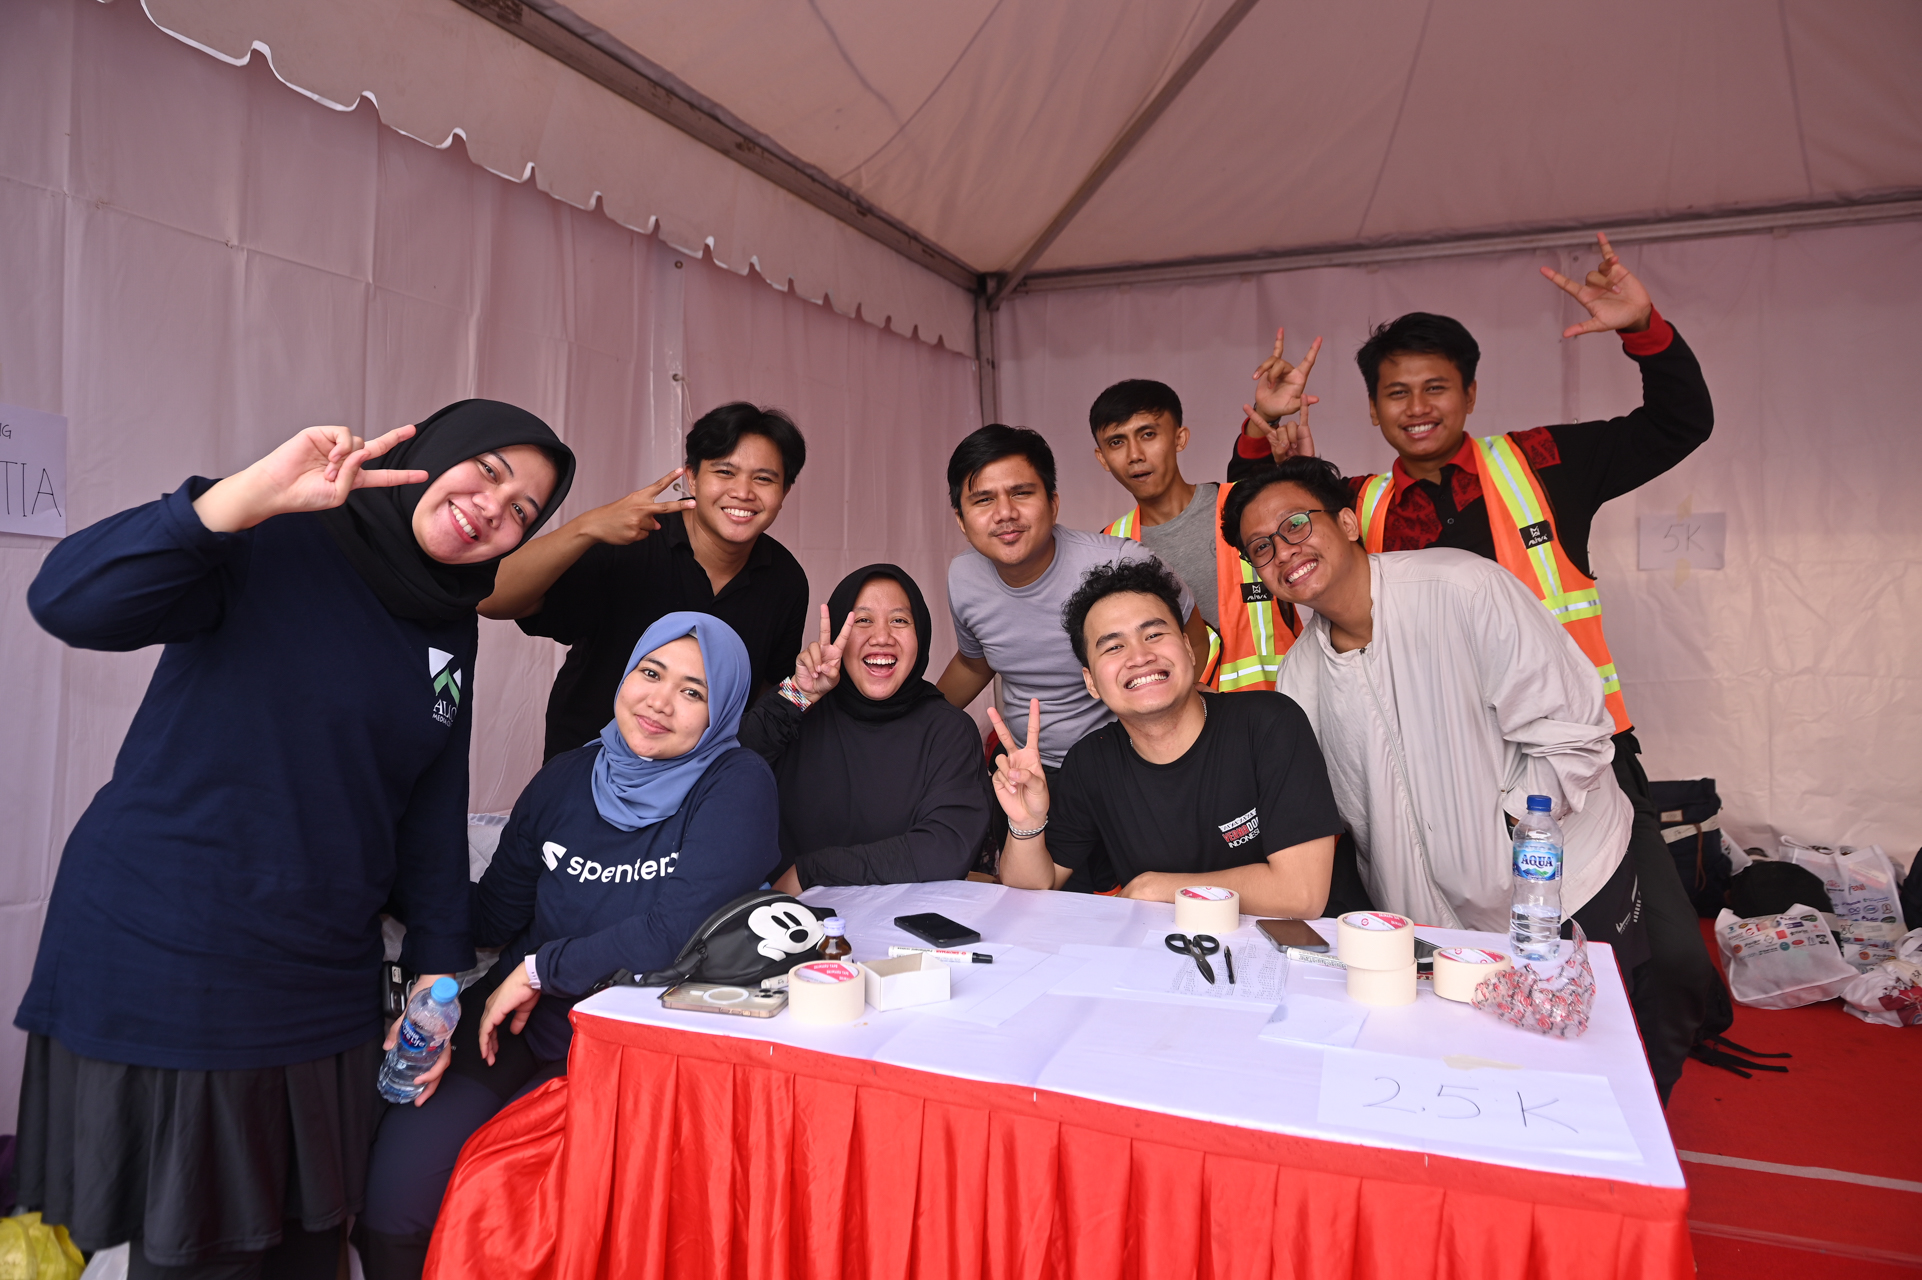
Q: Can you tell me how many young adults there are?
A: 9